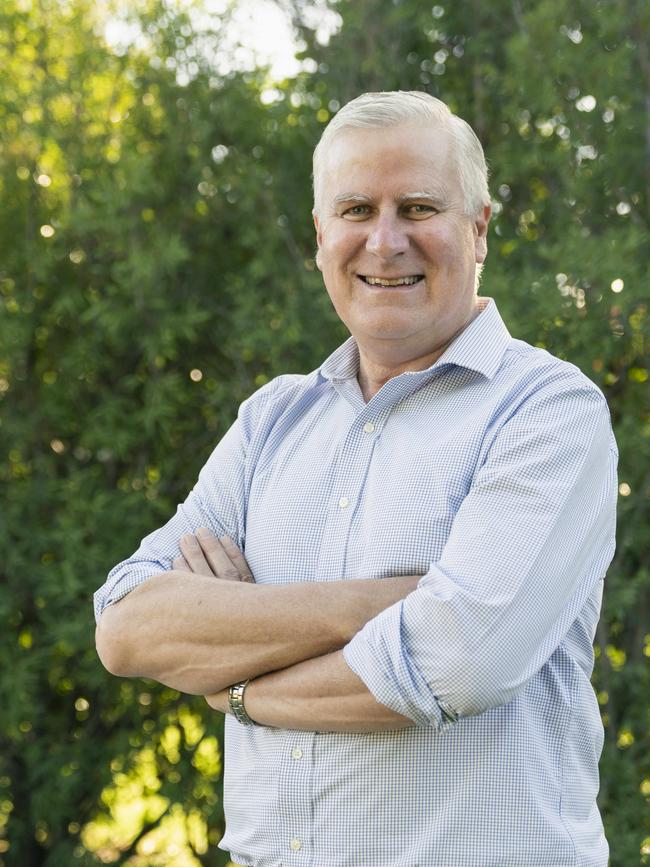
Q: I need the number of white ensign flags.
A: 0